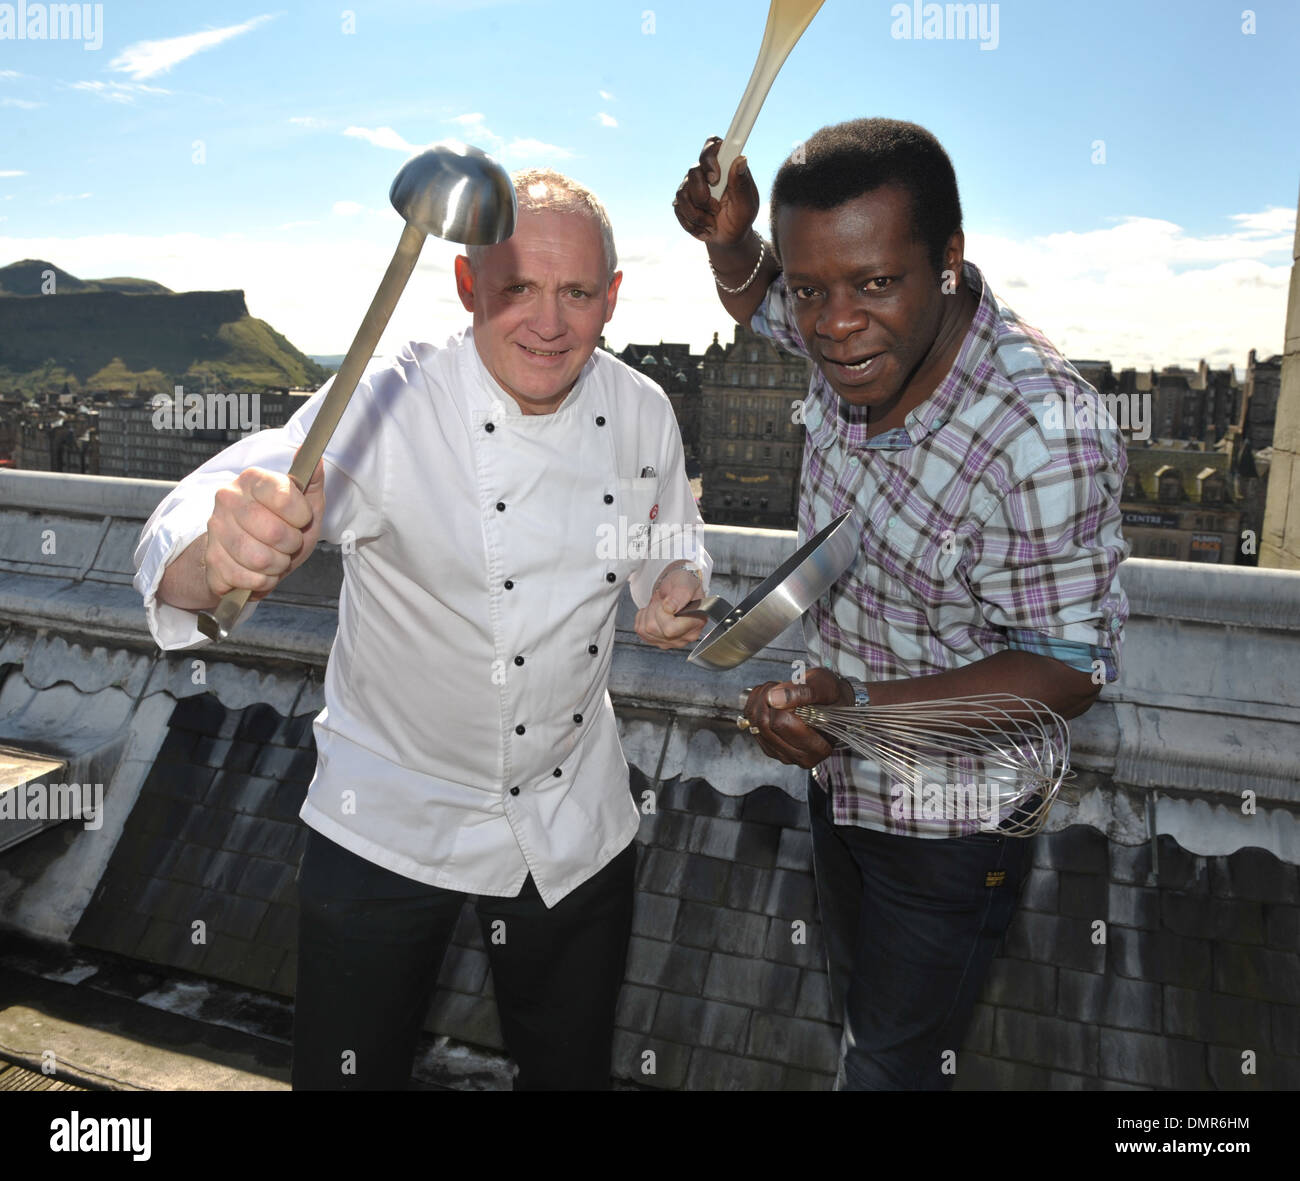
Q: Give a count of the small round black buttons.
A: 12